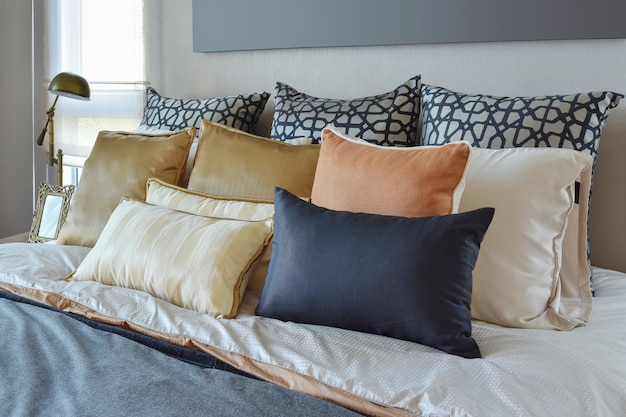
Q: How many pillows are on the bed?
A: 10